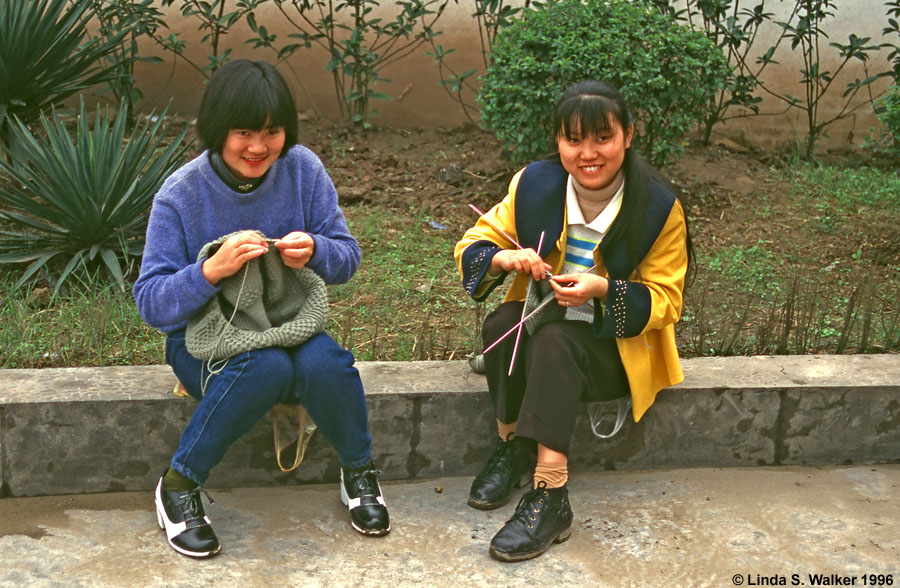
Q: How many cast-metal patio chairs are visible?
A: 0